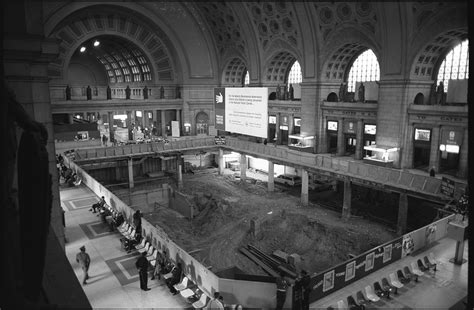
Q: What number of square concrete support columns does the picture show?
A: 8